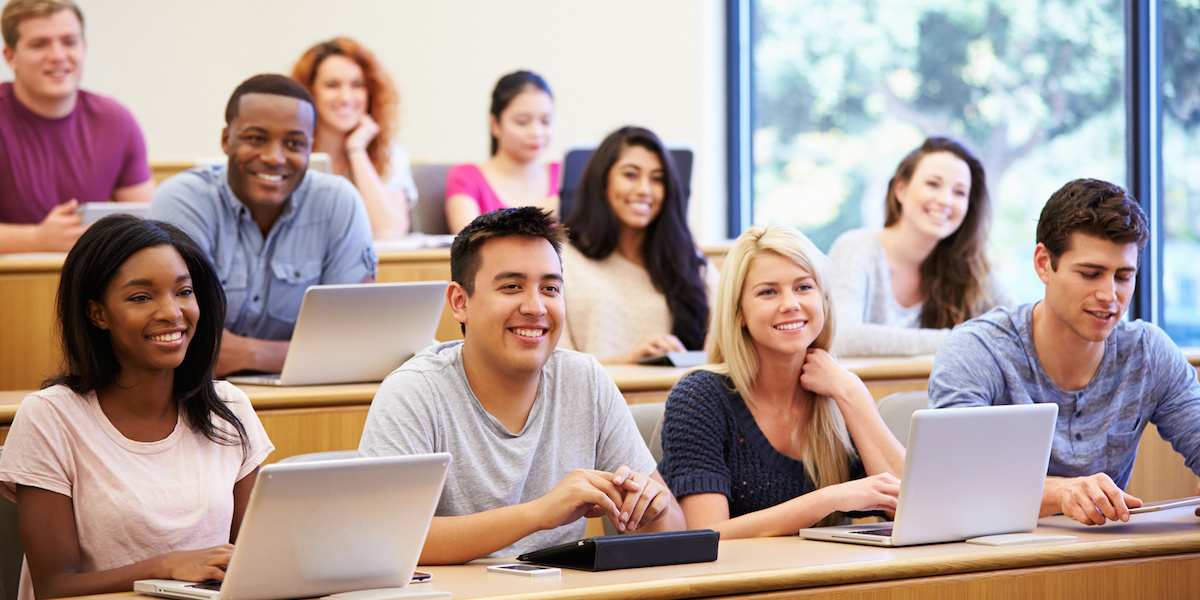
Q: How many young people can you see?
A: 10